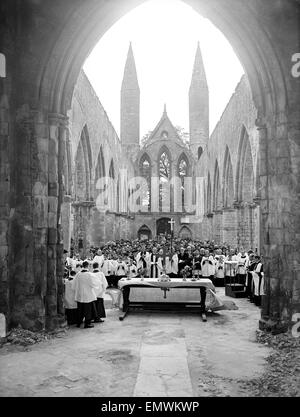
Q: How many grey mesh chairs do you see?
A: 0